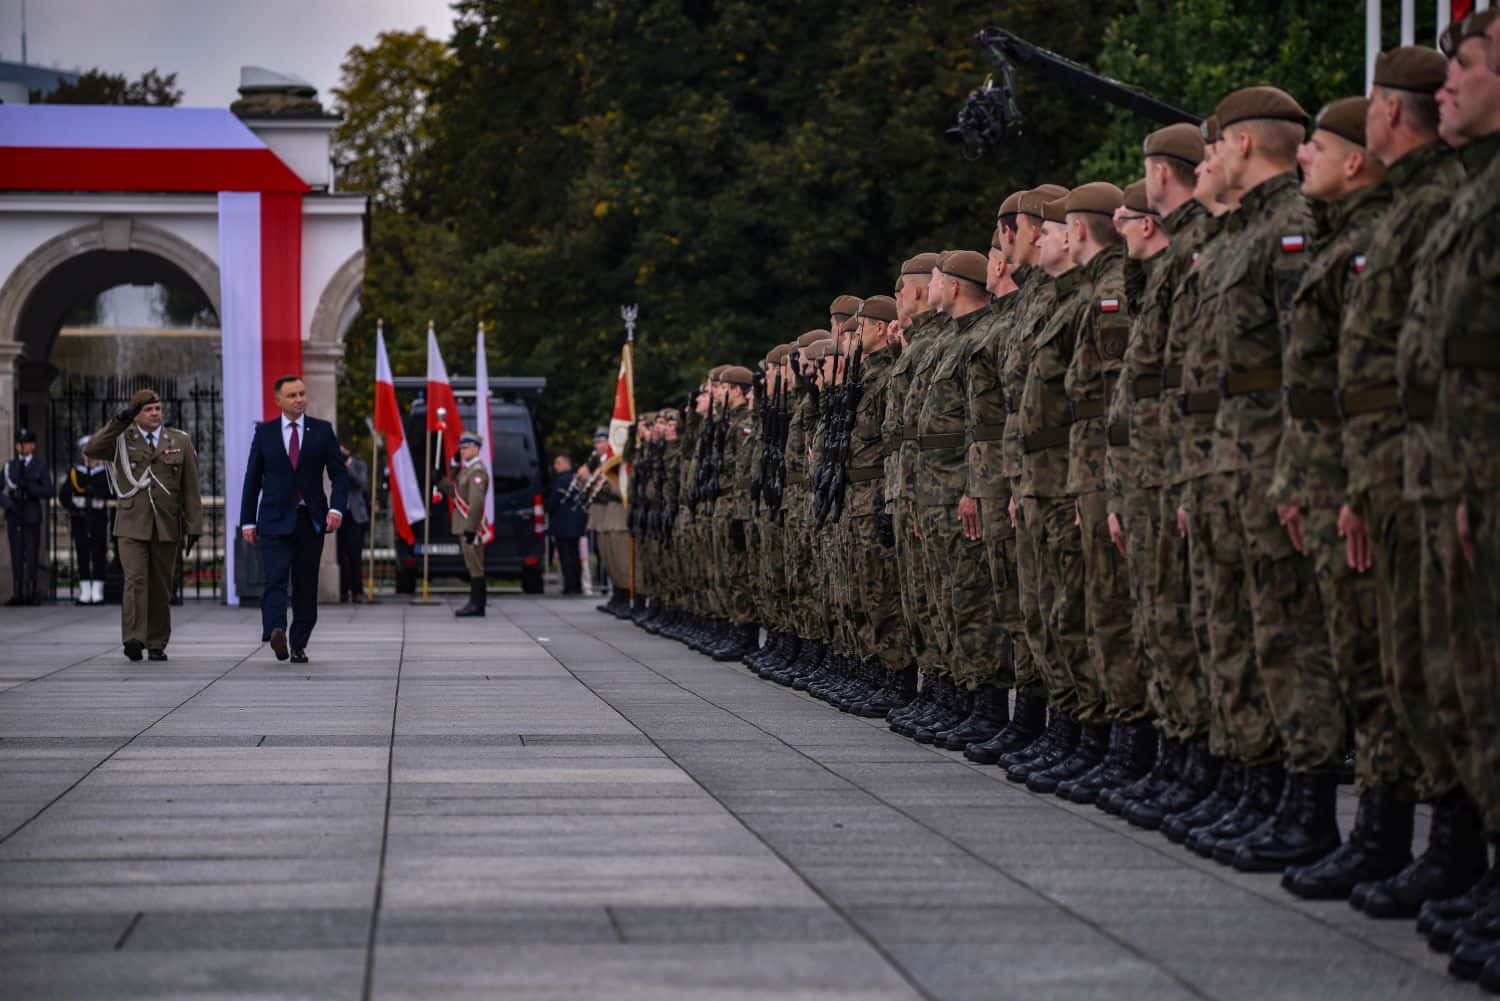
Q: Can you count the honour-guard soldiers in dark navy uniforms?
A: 2